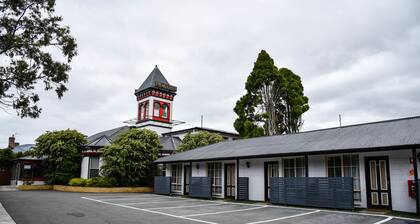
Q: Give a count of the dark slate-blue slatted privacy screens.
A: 4